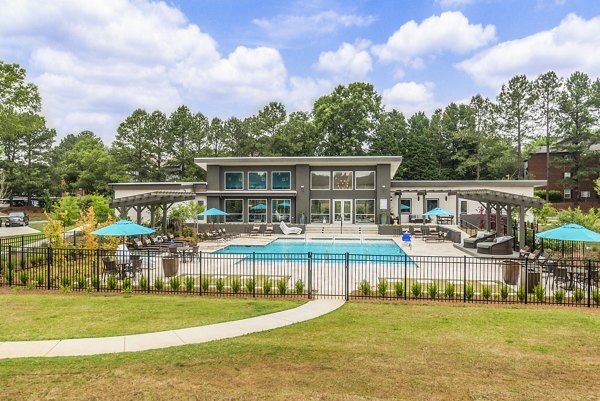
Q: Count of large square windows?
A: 6